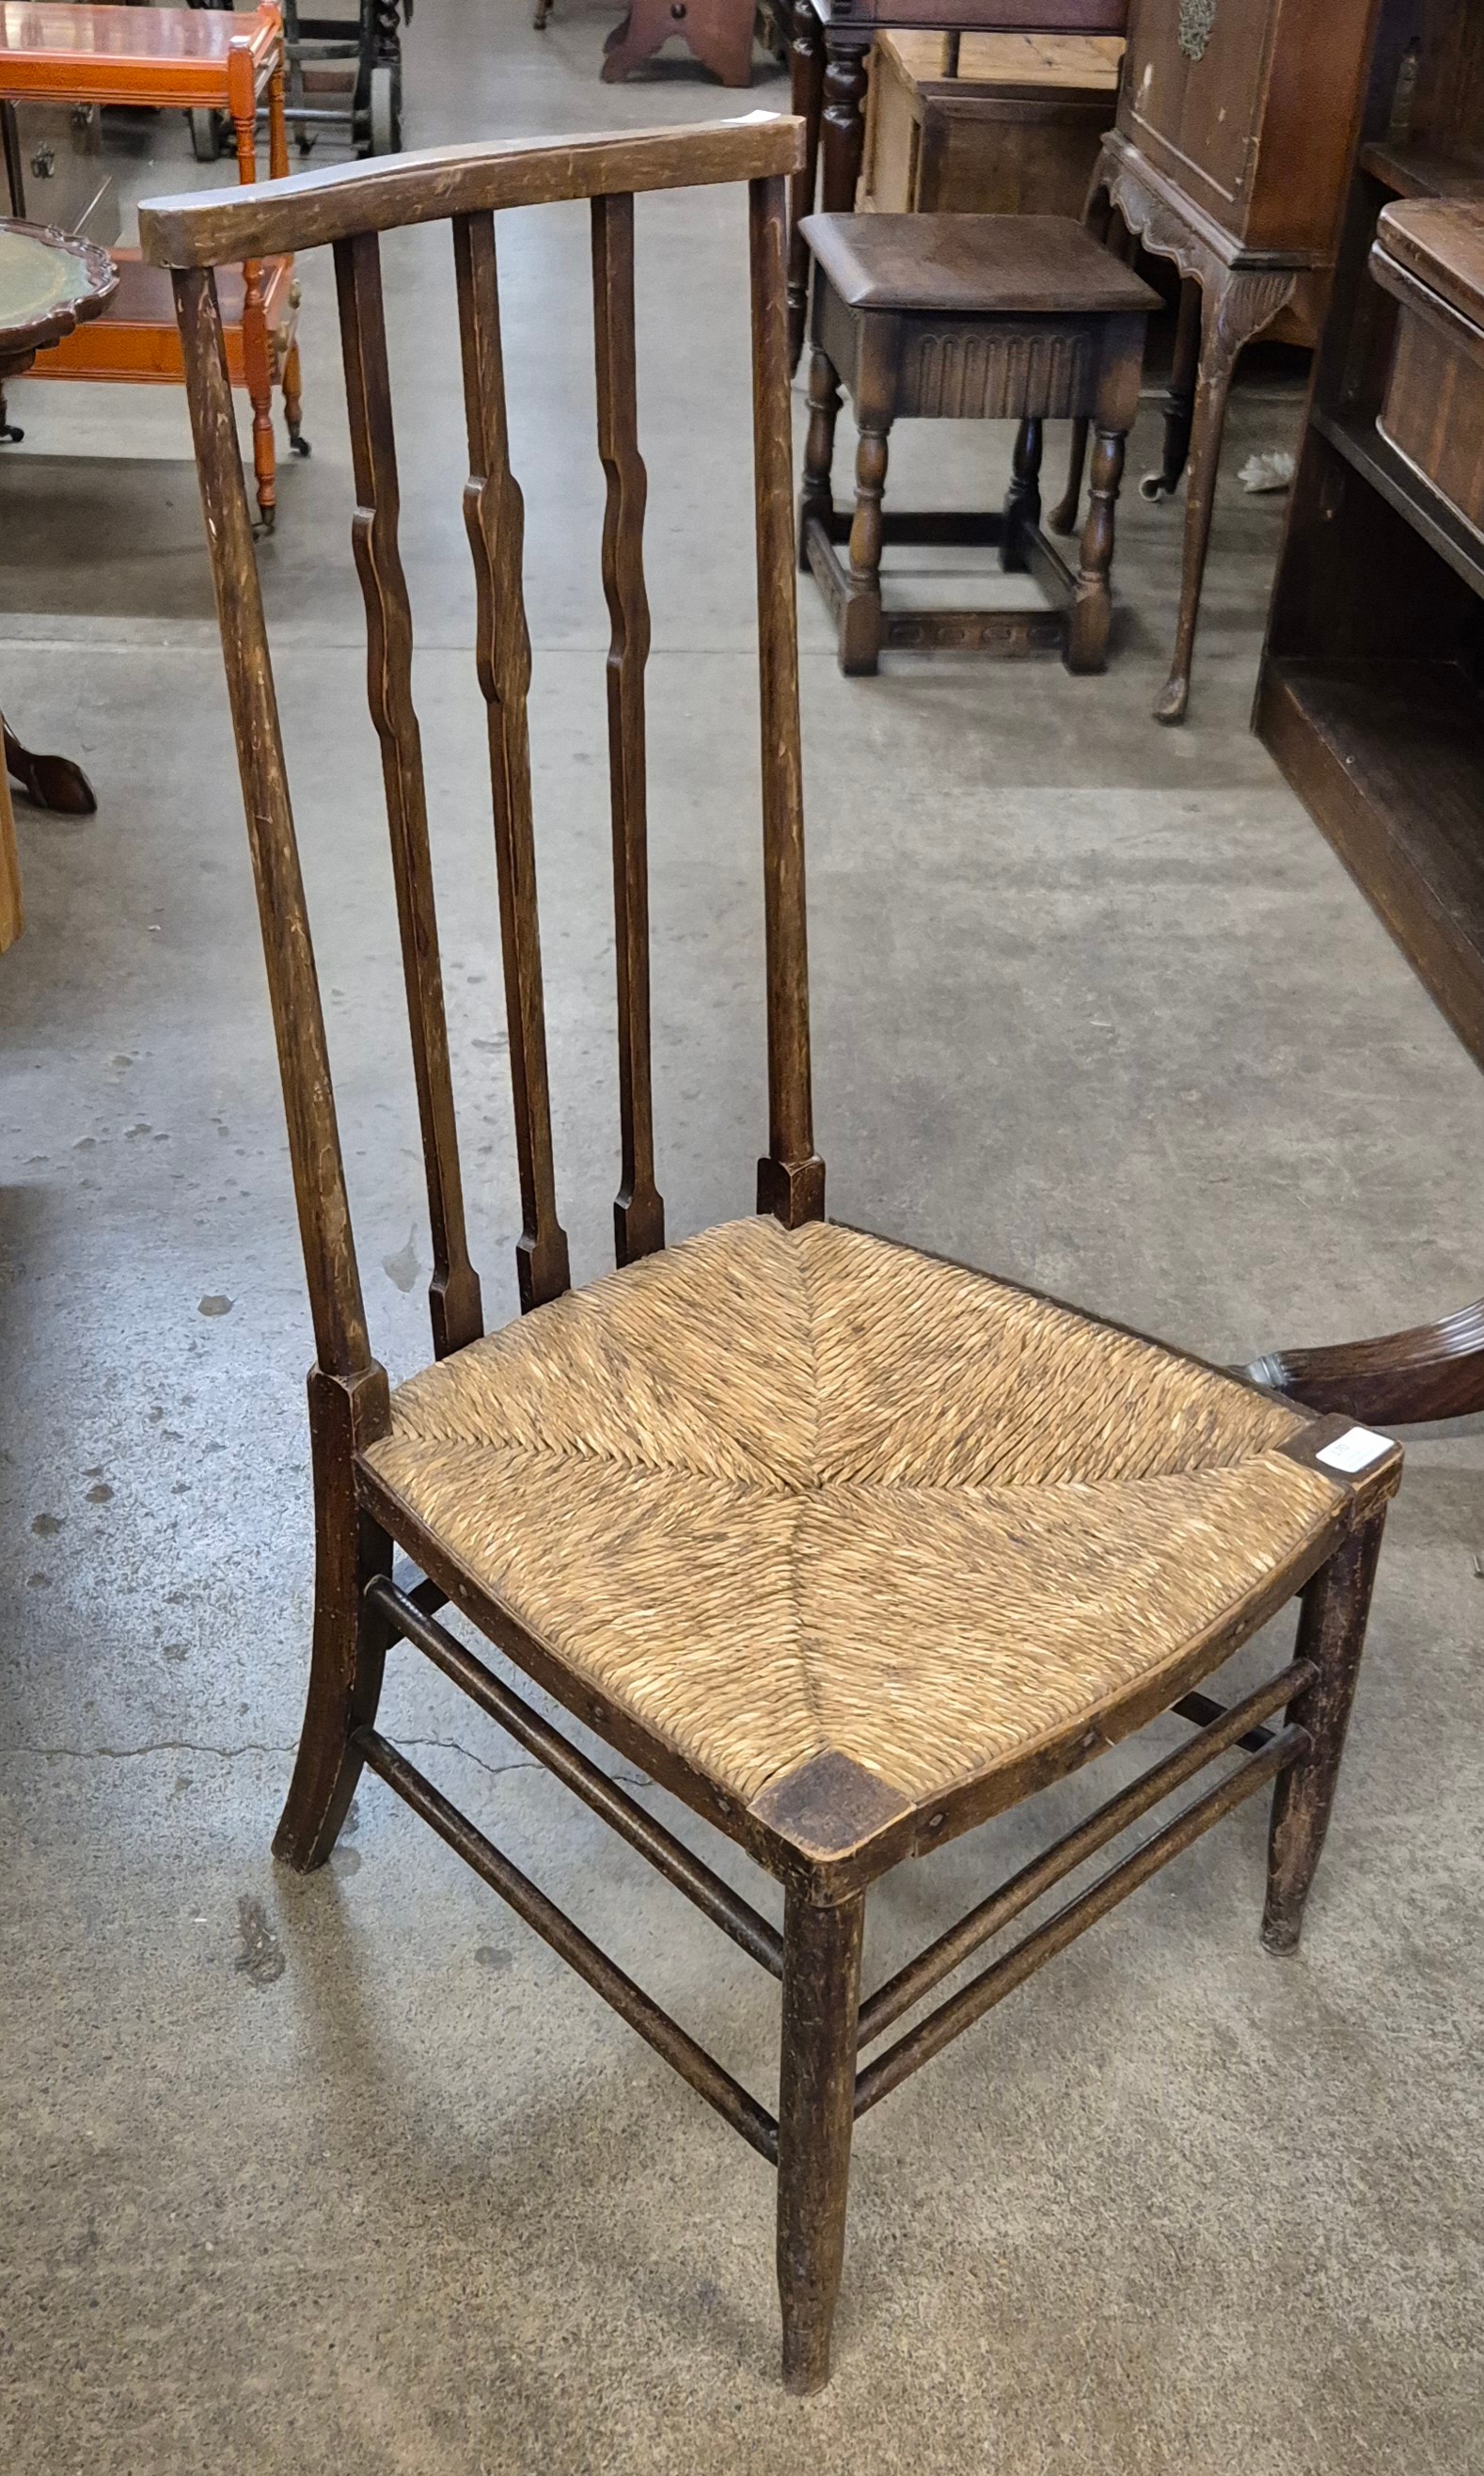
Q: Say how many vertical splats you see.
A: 3